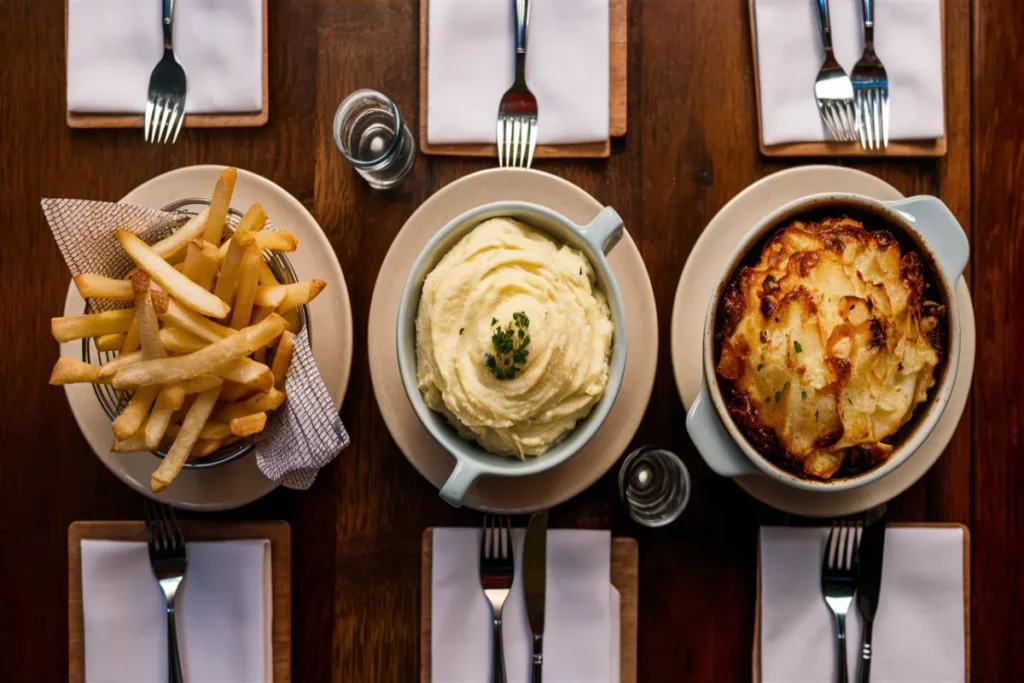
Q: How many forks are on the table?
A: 7